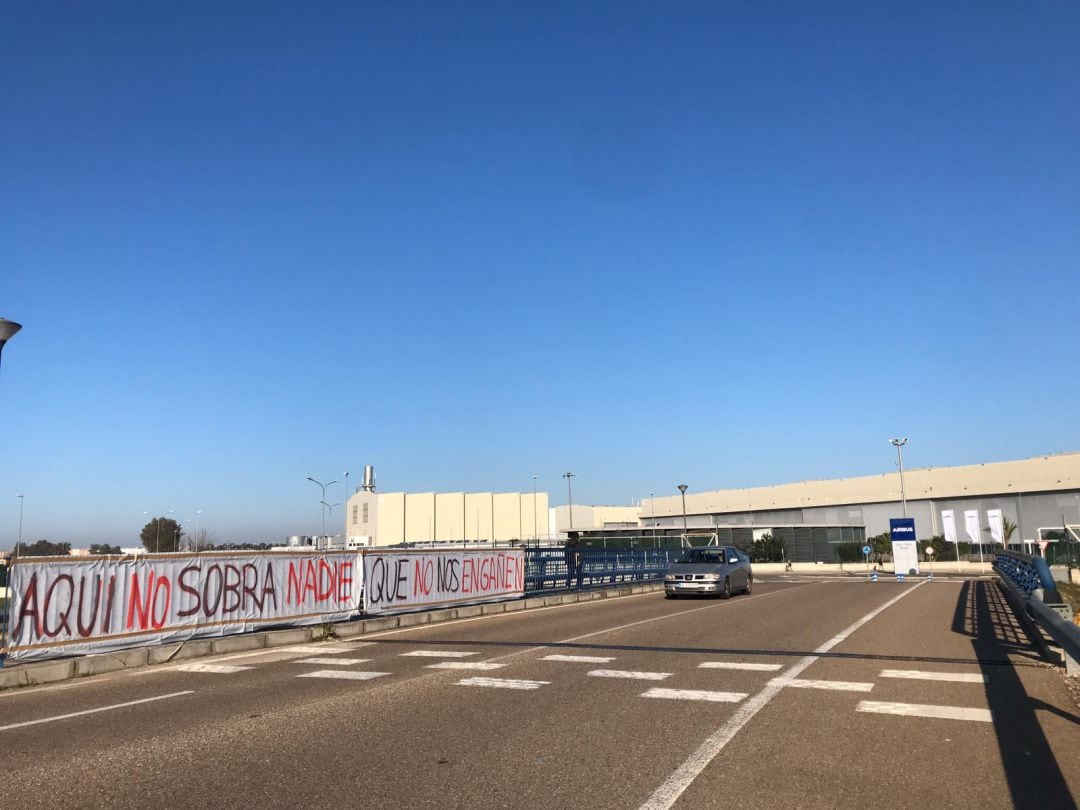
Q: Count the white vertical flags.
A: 3